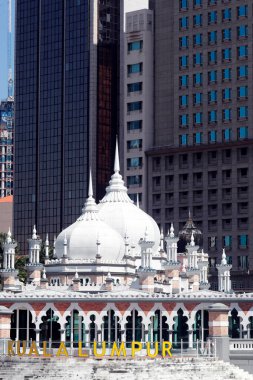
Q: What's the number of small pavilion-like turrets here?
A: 7